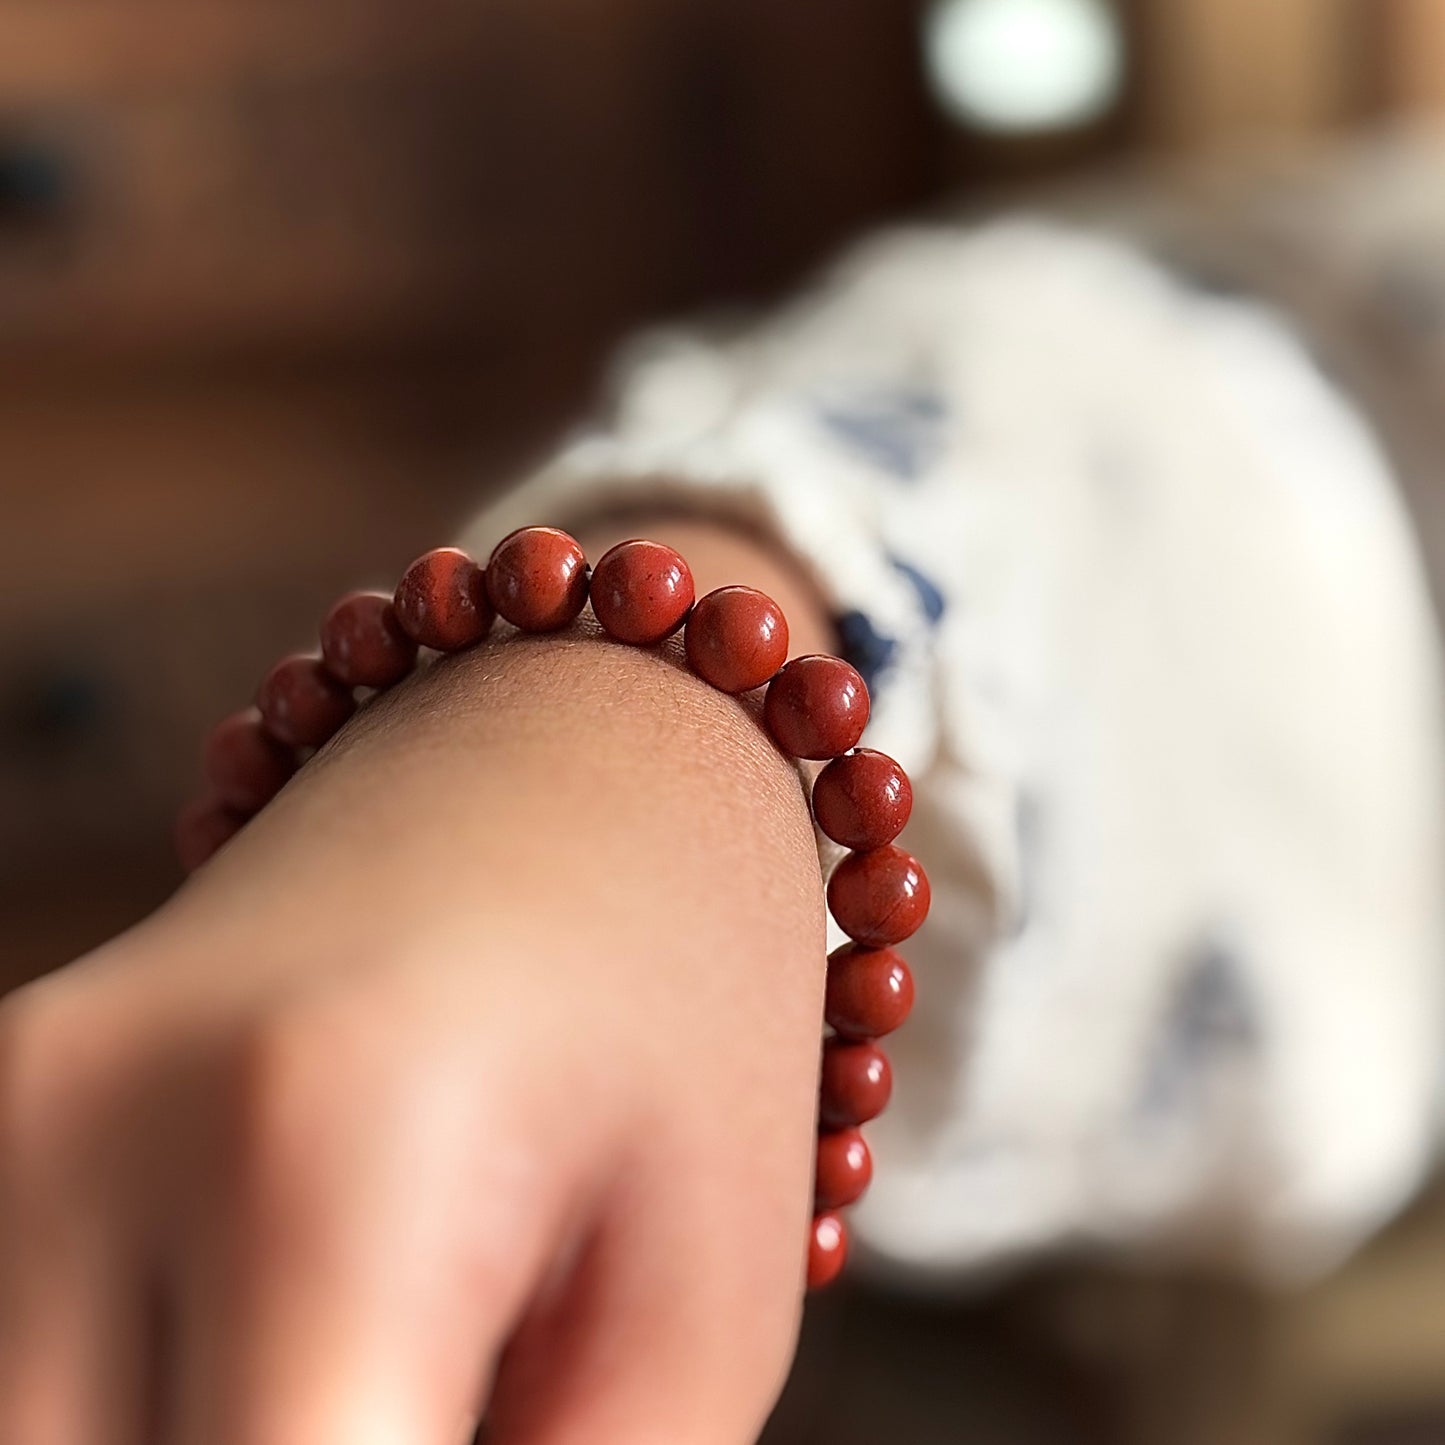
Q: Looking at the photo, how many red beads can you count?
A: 15